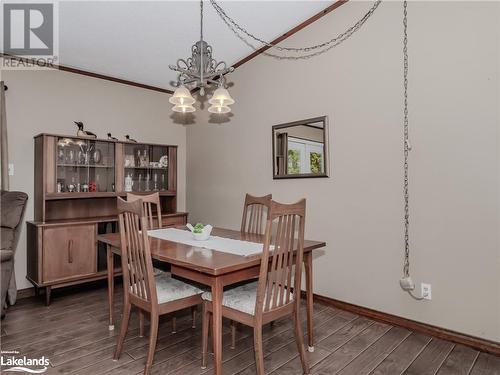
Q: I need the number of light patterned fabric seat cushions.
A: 2